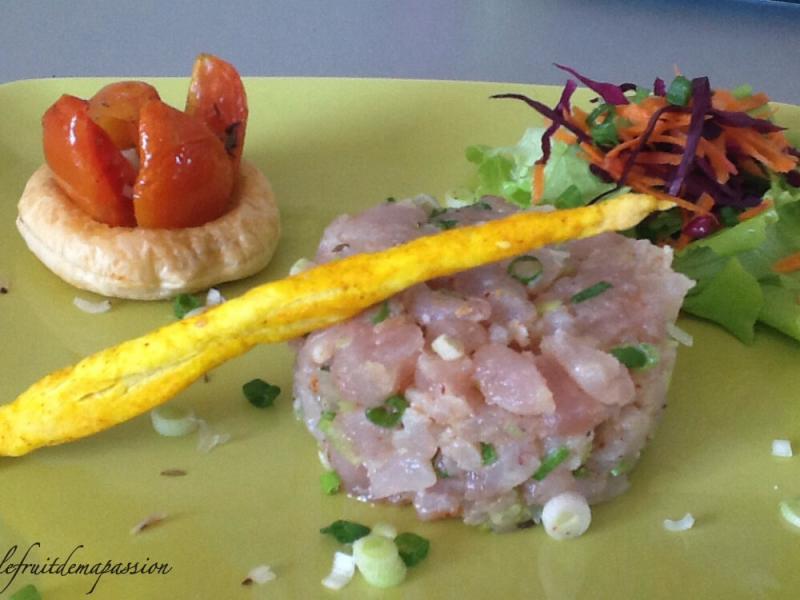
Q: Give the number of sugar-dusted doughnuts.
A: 0